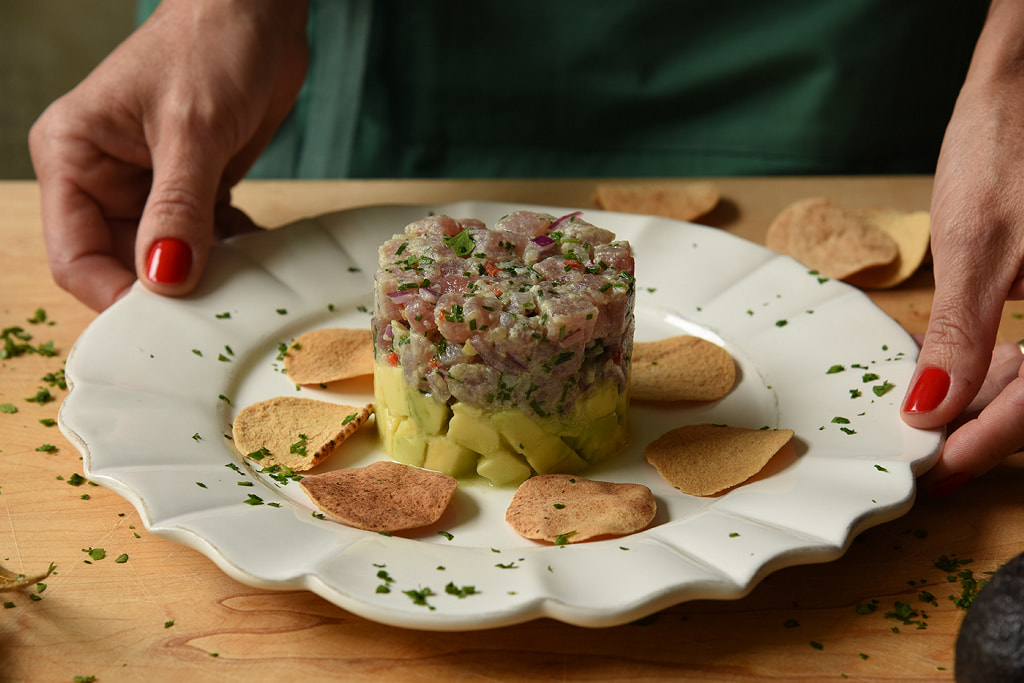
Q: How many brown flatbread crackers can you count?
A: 9